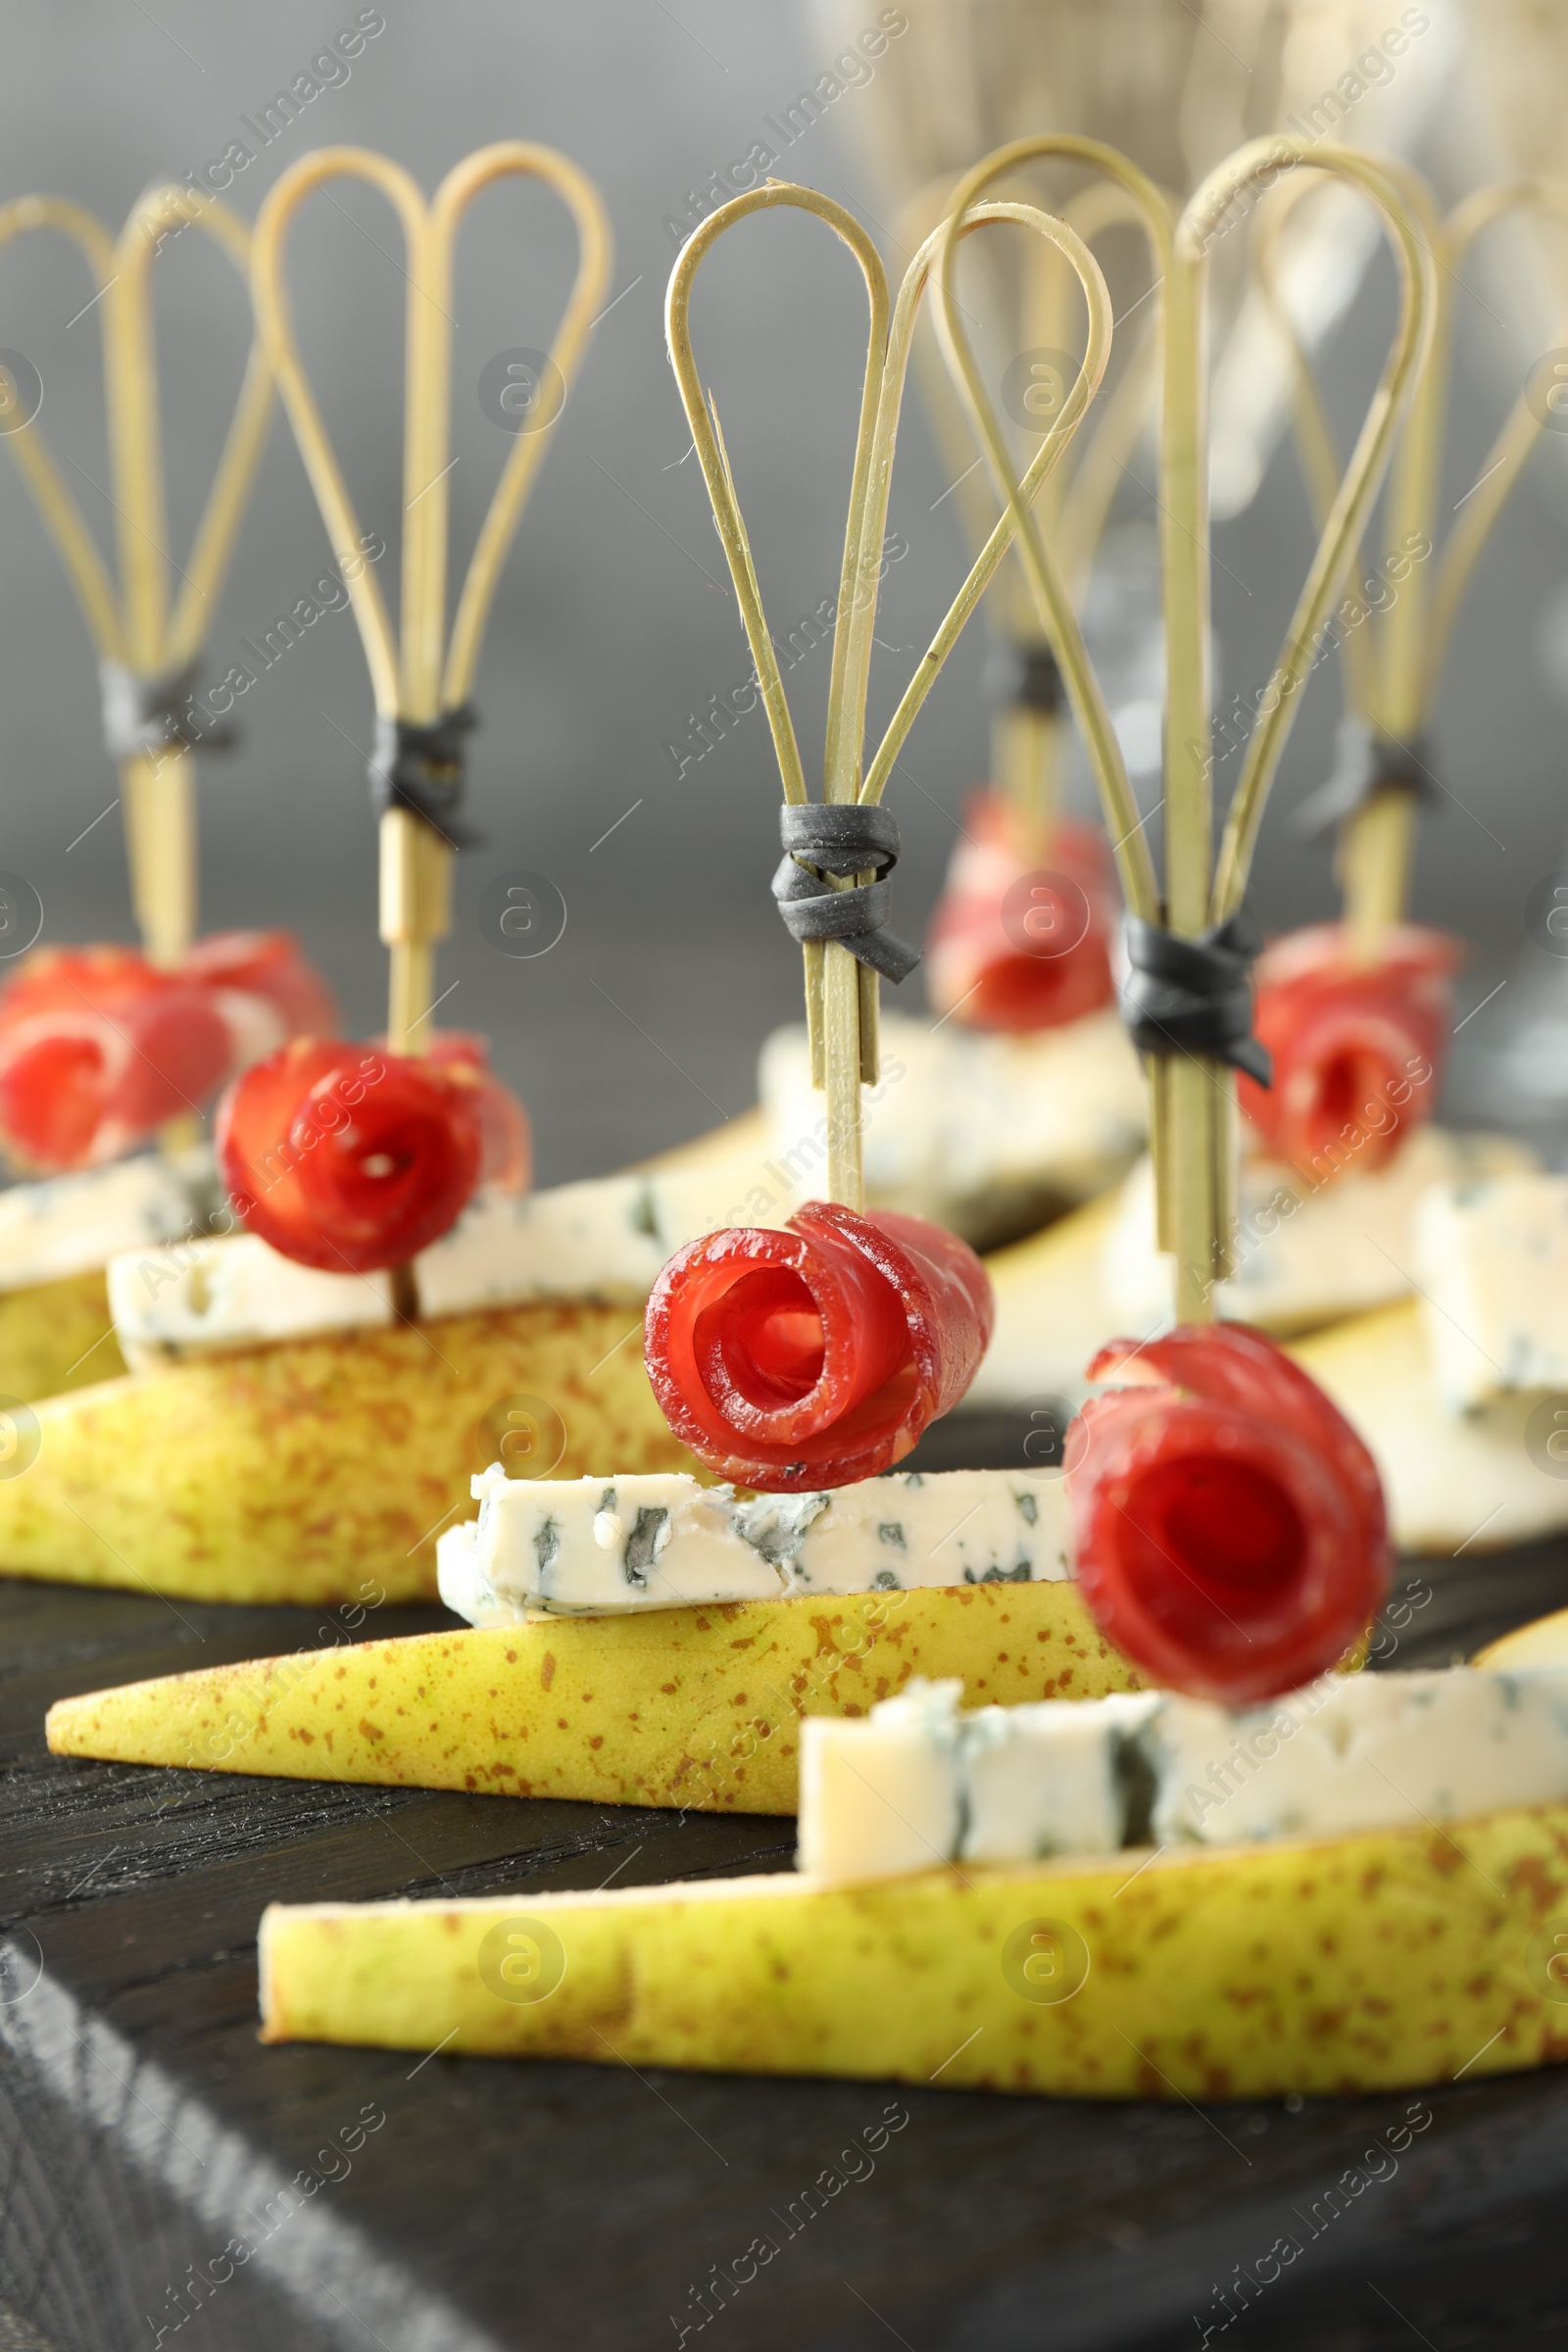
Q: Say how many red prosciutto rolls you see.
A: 6